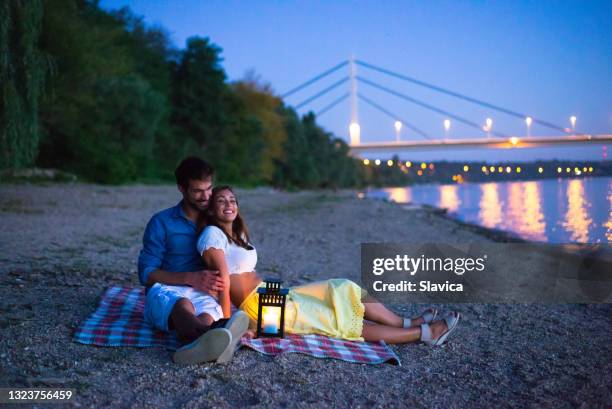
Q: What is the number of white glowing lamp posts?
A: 5